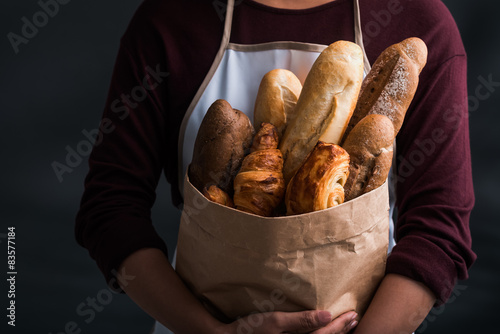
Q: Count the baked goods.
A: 8